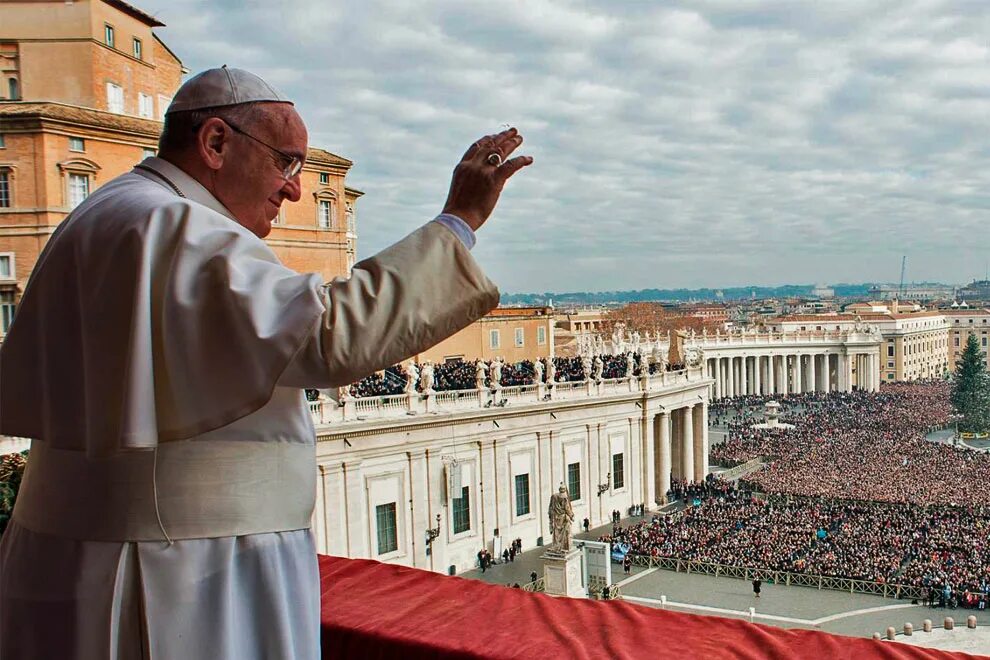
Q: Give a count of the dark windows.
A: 5